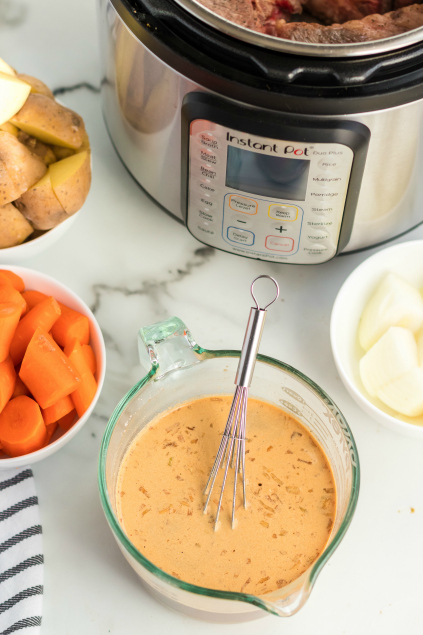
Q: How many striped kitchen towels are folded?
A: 1